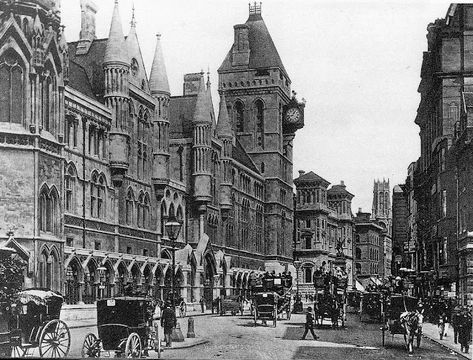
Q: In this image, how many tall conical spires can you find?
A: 4